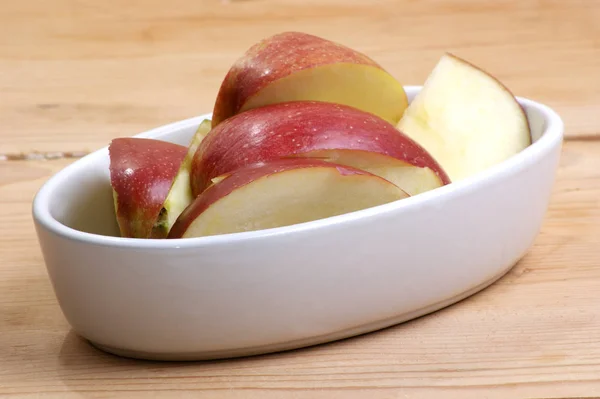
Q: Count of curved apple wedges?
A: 5